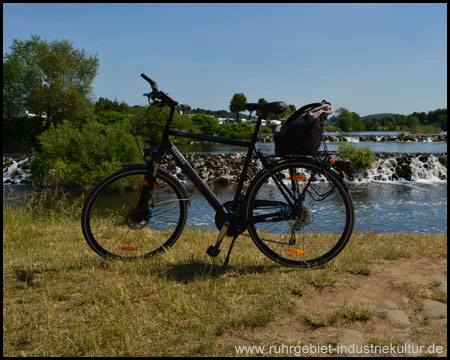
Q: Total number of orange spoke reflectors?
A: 4